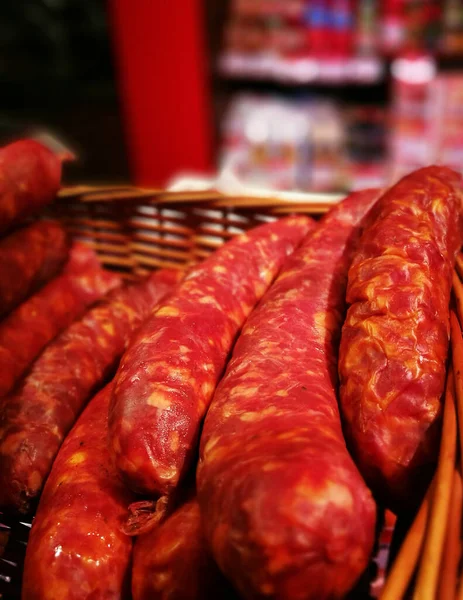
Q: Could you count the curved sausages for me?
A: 9